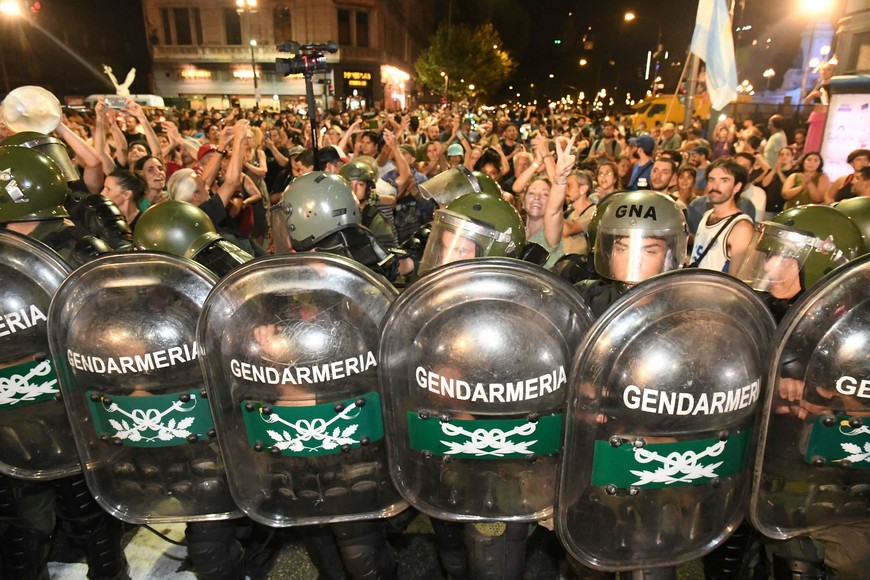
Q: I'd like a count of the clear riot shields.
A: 6